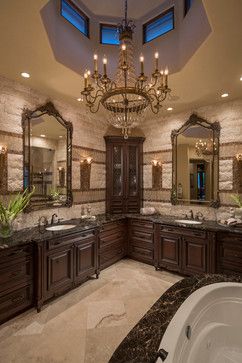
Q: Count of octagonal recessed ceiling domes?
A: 1